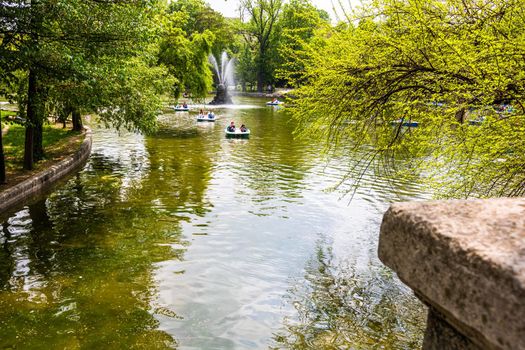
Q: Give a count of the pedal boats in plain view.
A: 4